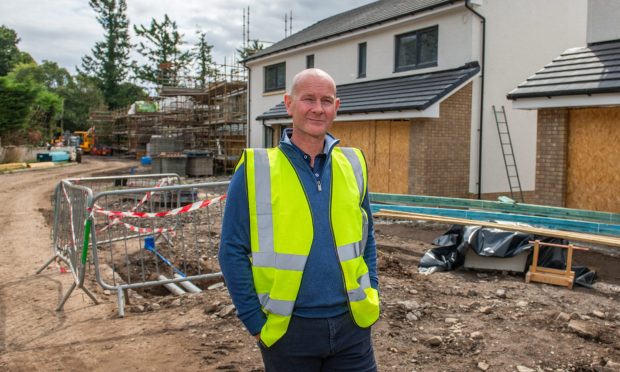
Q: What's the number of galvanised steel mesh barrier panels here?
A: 3